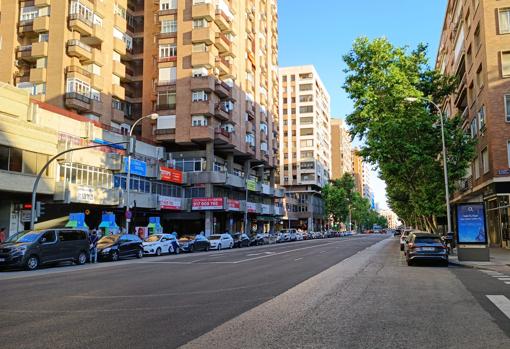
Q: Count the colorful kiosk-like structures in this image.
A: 3